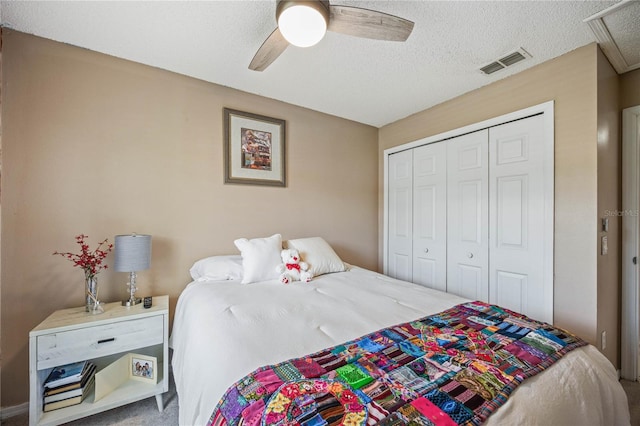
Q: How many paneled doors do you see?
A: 4